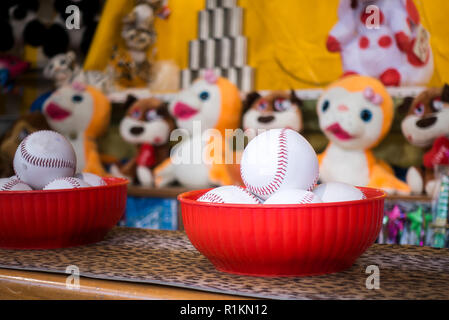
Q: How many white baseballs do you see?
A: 8